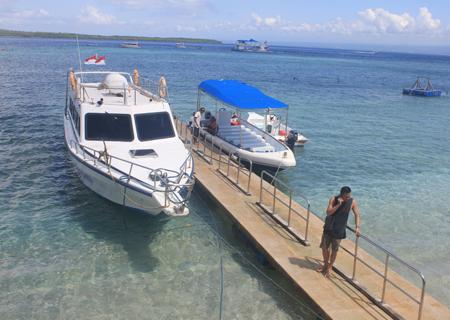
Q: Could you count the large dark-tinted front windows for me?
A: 2